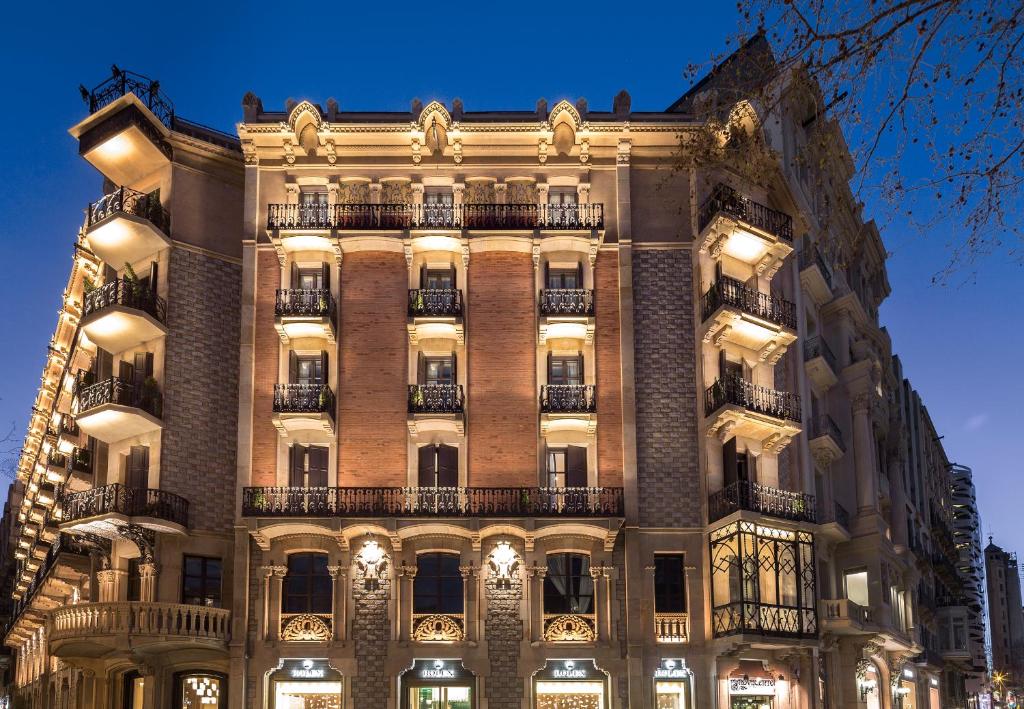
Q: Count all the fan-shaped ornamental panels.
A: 3